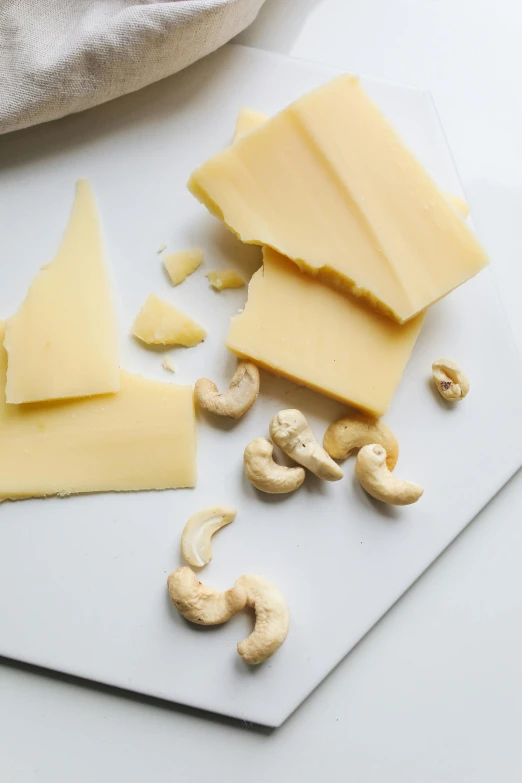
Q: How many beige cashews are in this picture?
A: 9